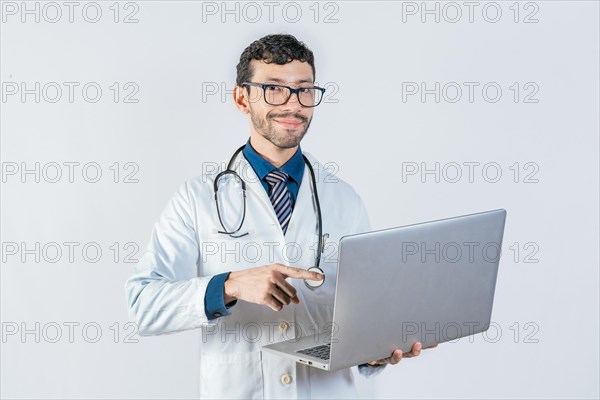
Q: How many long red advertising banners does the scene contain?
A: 0